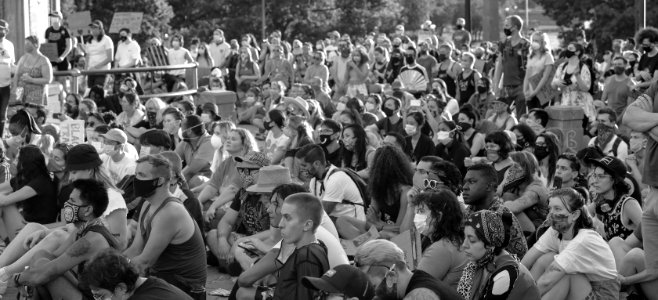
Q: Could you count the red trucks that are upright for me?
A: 0